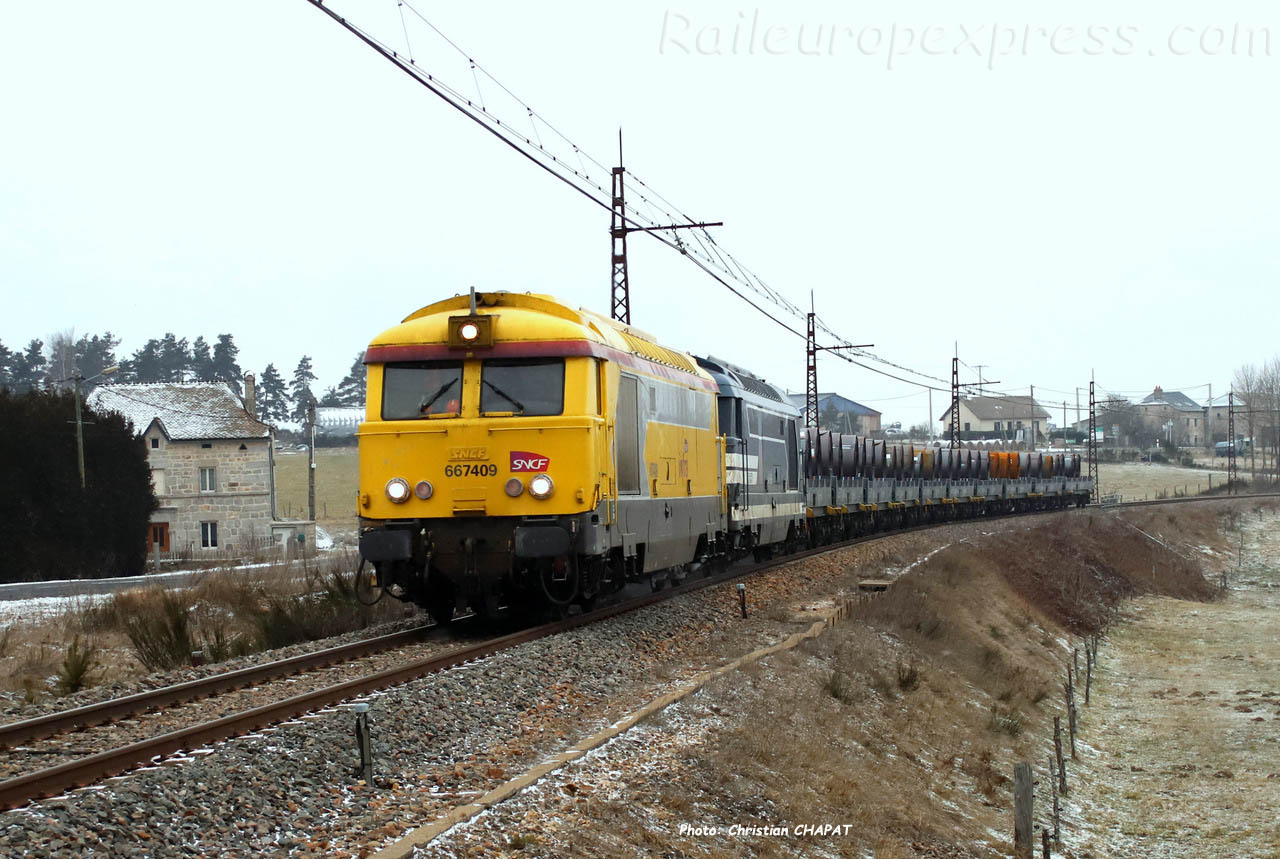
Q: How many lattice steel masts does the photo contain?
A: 5